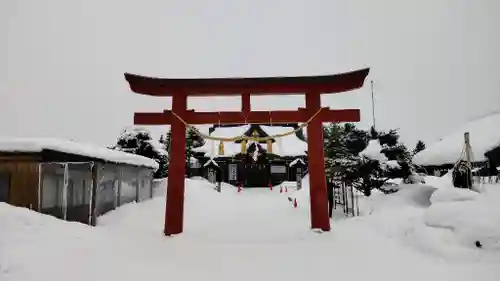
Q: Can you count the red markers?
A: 5